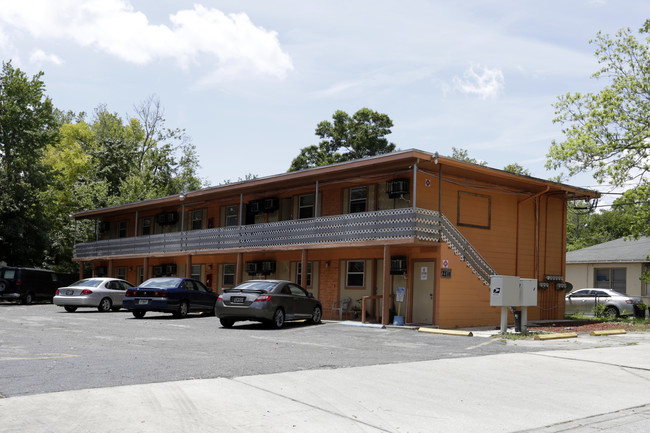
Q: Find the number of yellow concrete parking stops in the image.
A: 3